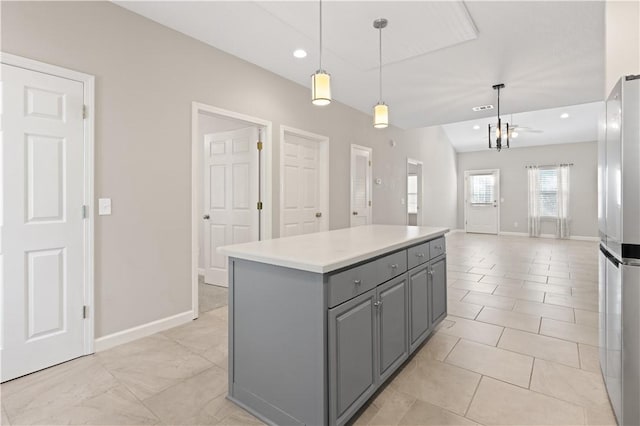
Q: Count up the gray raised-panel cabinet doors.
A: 4